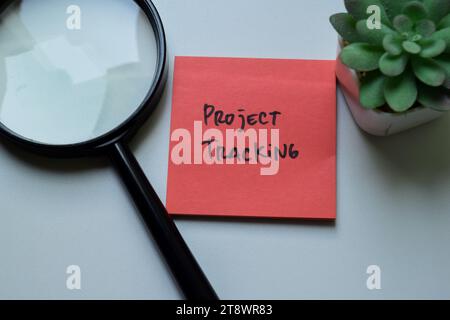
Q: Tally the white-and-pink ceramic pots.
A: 1